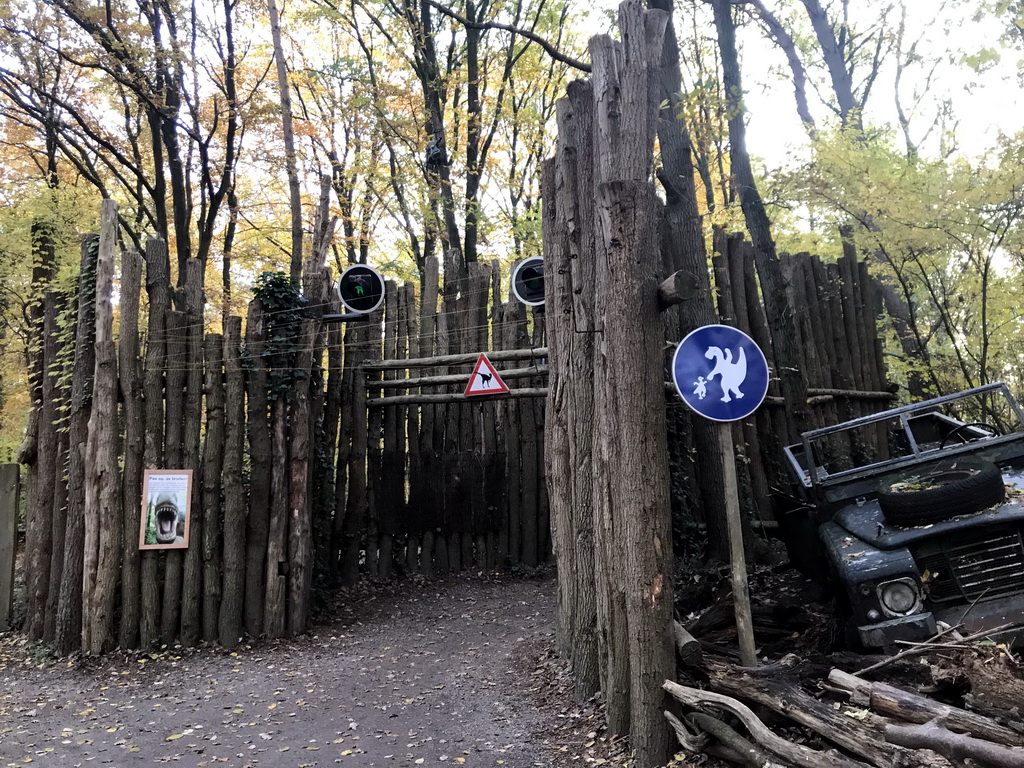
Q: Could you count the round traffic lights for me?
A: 2